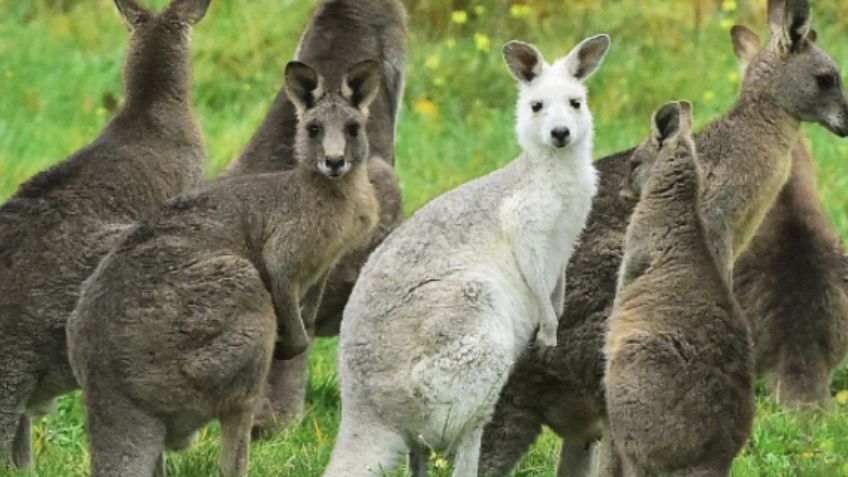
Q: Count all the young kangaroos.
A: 1